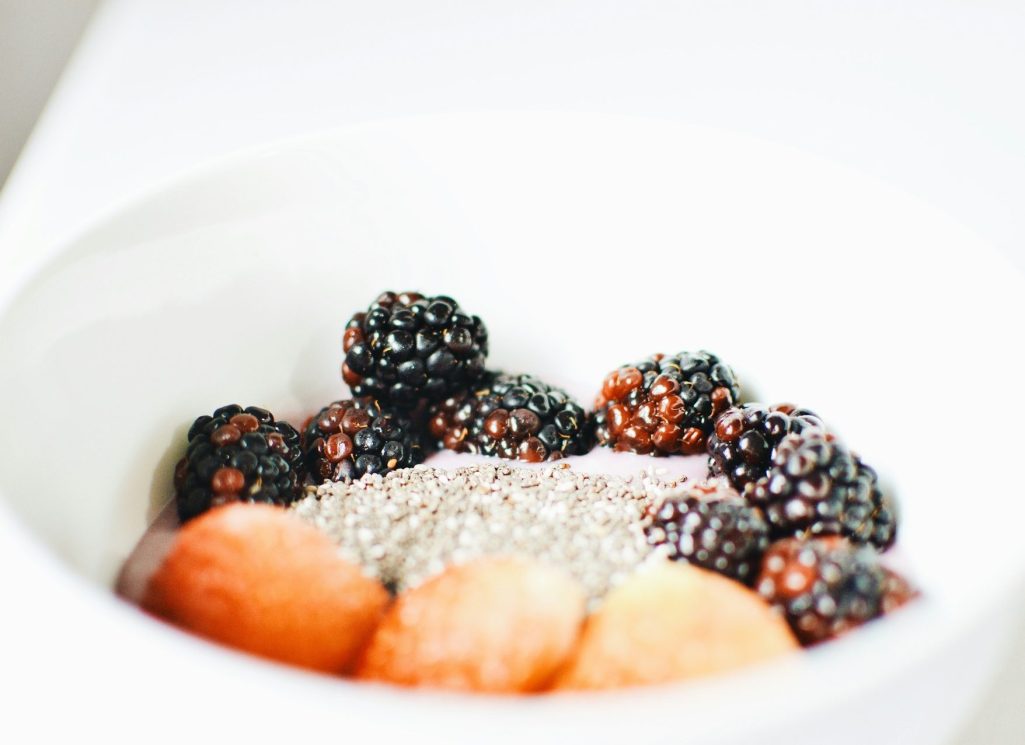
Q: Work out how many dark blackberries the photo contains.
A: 9